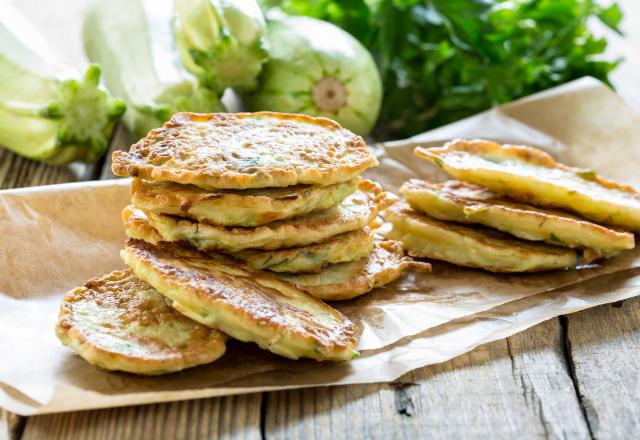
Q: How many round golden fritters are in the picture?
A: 10